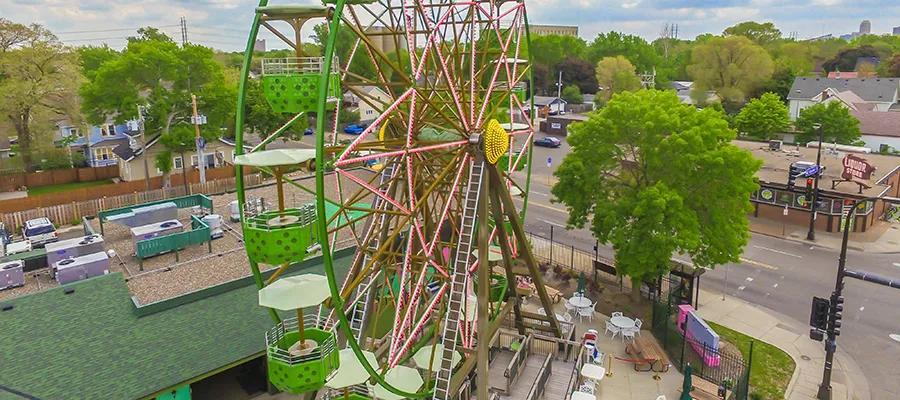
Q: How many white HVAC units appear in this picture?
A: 5